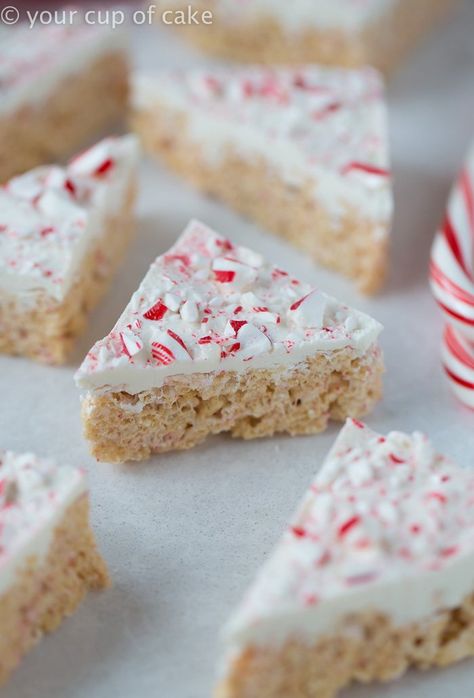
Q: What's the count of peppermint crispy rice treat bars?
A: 7